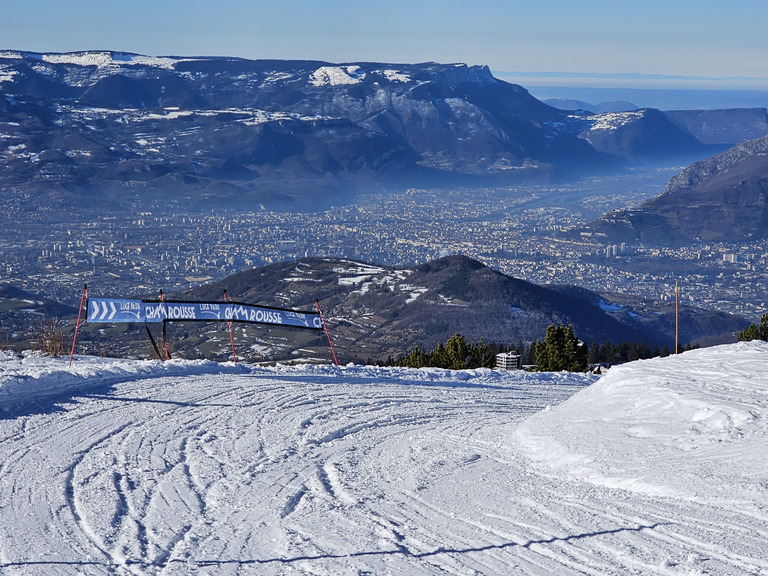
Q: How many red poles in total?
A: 4